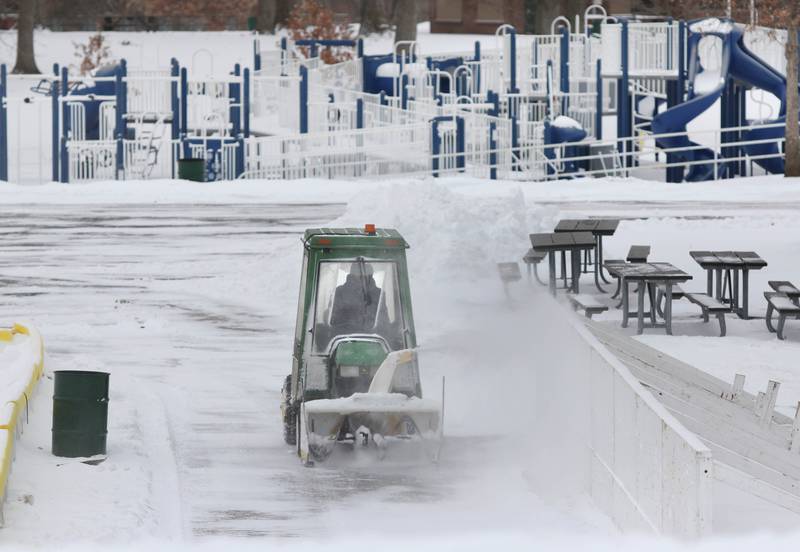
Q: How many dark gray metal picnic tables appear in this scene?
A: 4